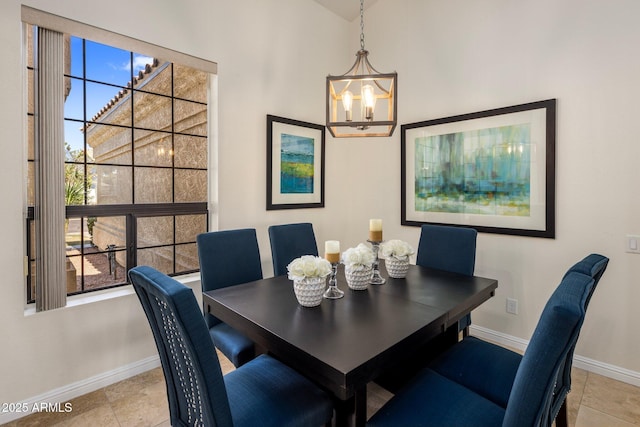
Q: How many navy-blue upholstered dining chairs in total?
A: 6